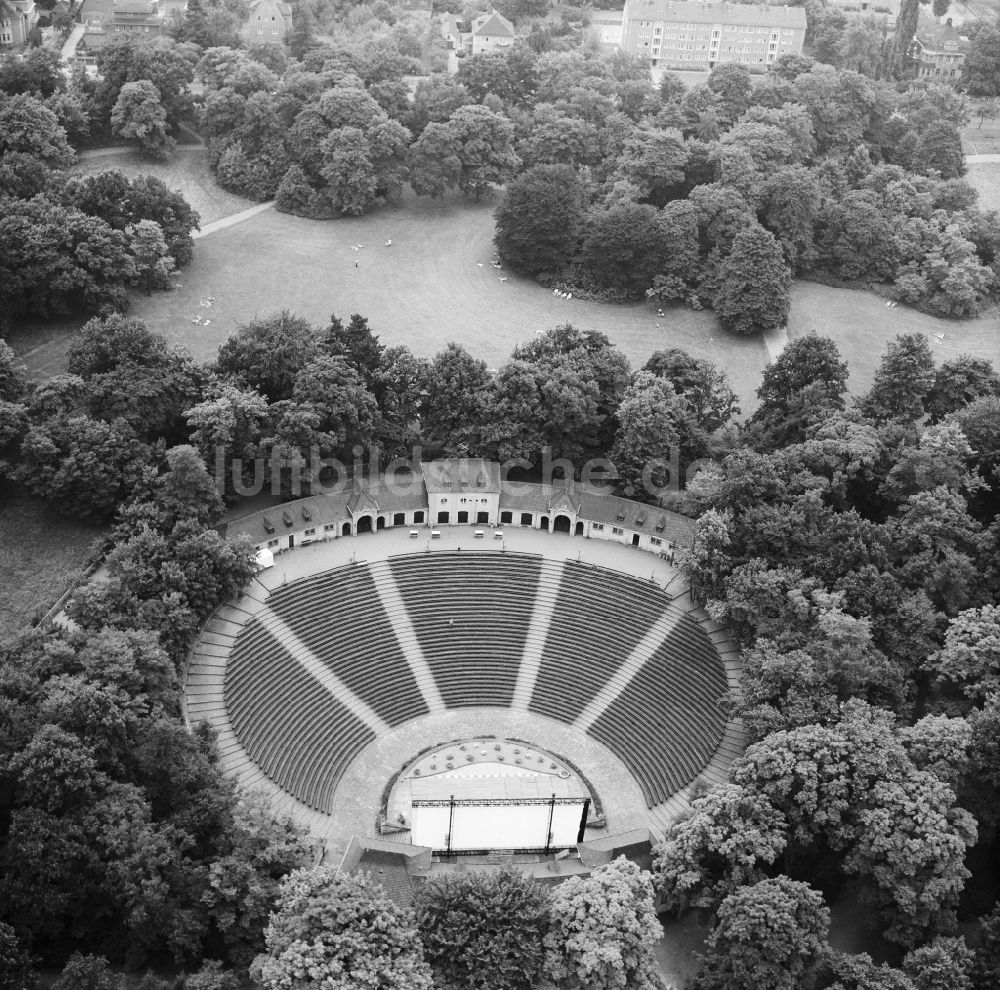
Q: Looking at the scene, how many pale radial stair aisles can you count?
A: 4